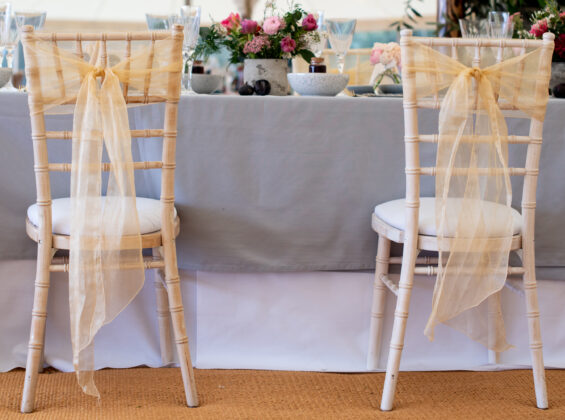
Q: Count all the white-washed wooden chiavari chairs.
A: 2